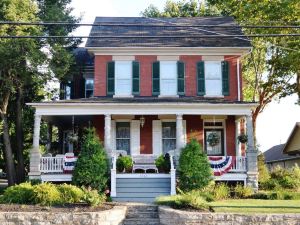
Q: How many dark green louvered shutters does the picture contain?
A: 6